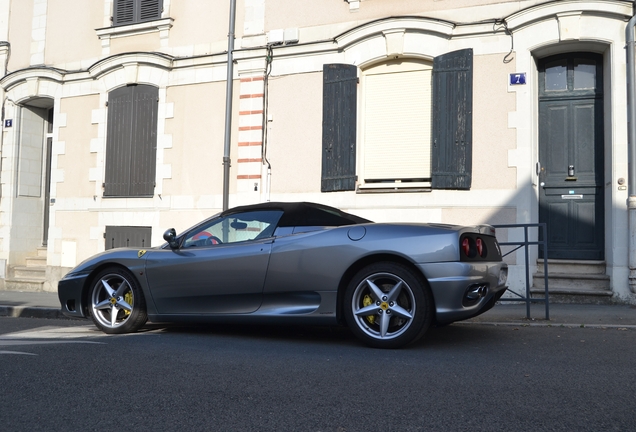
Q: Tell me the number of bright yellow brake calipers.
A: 2